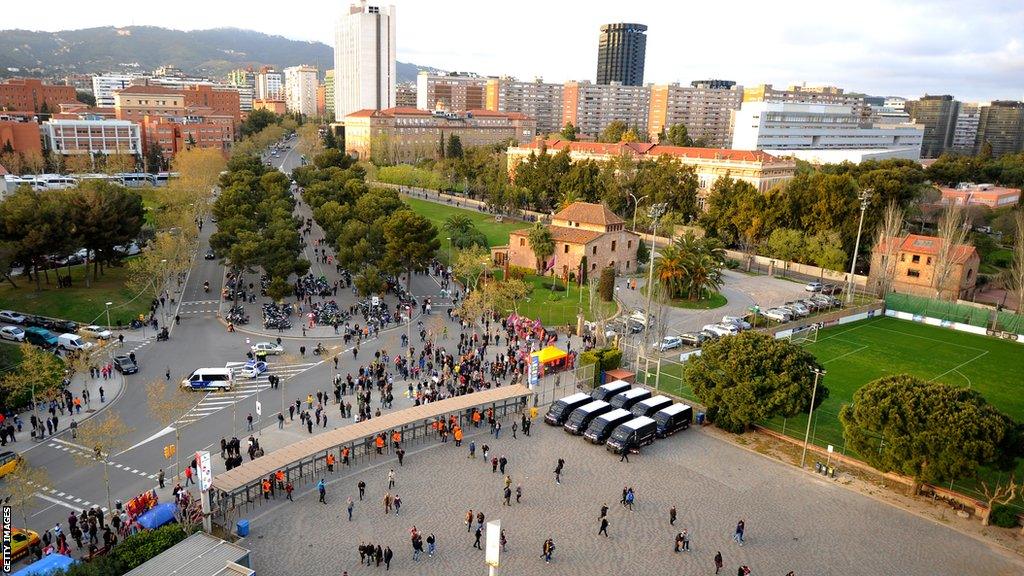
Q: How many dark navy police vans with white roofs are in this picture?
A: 8